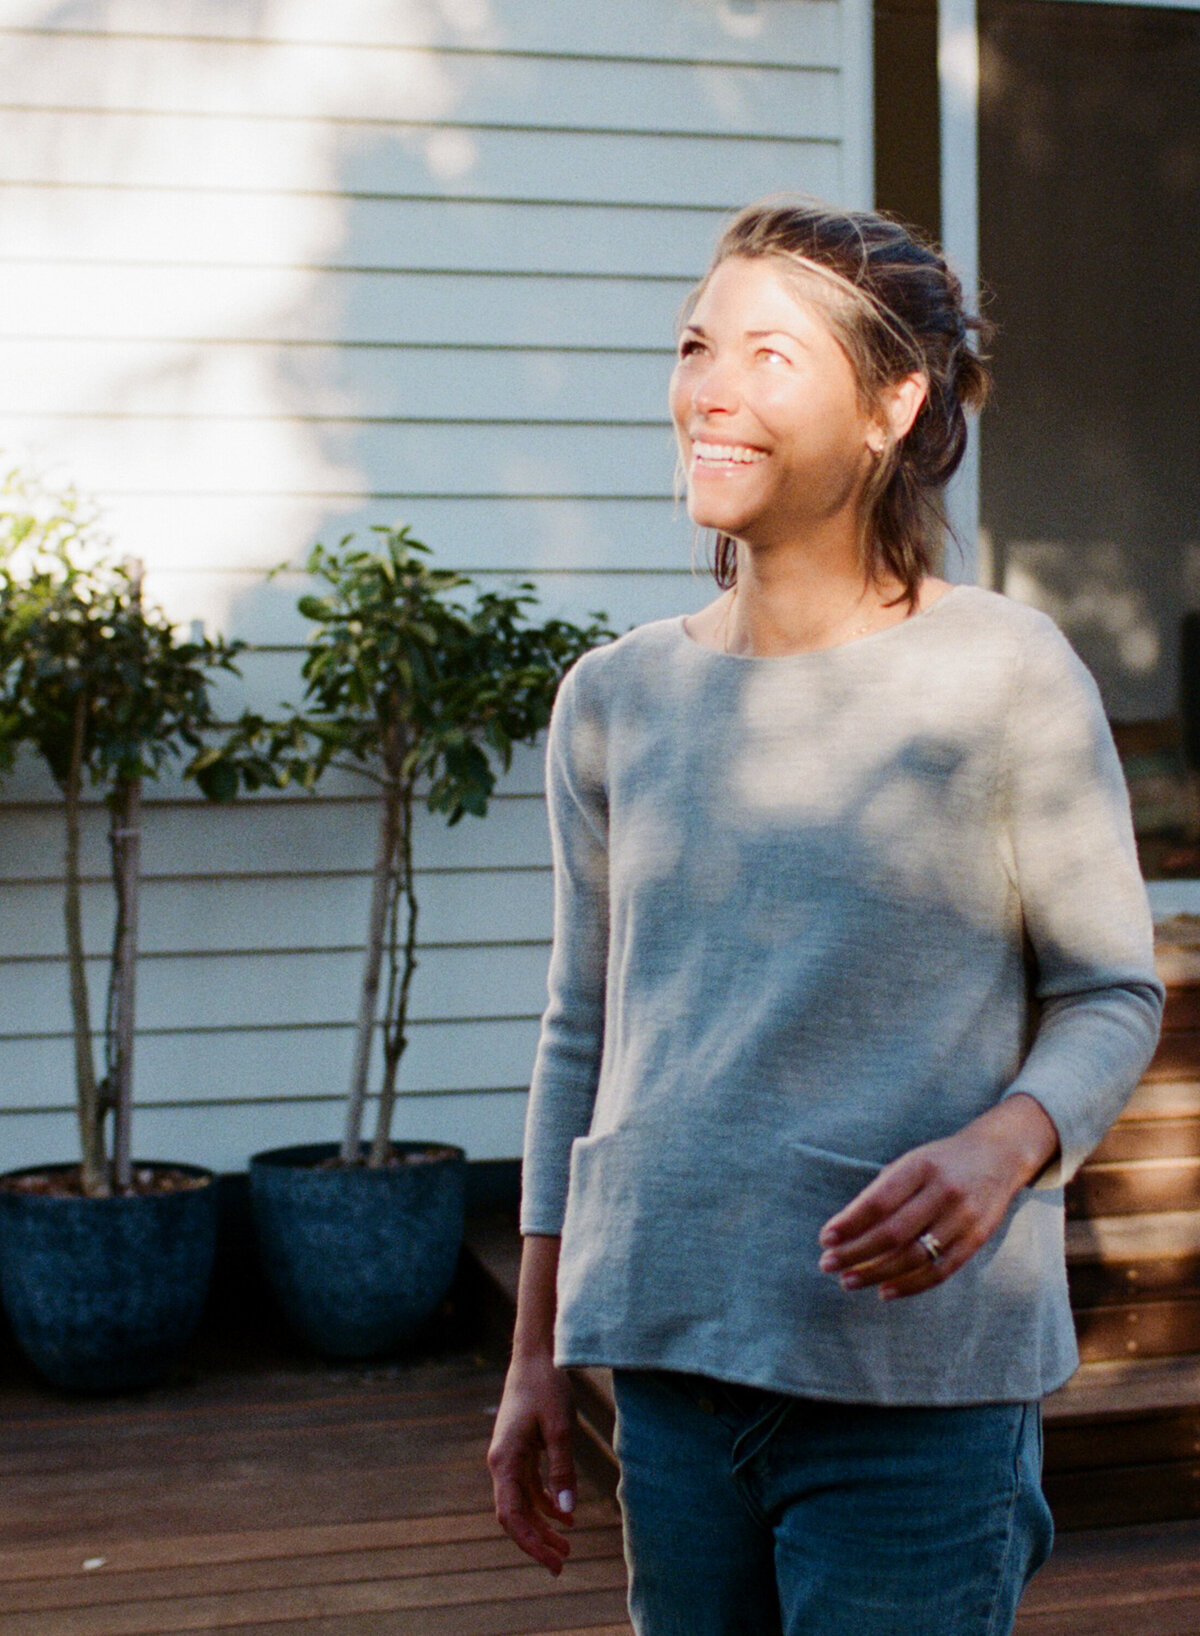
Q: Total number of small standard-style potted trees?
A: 2